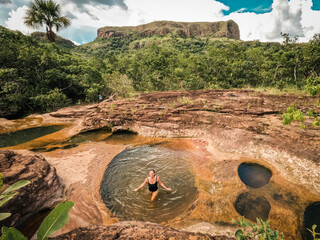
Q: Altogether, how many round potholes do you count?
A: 4